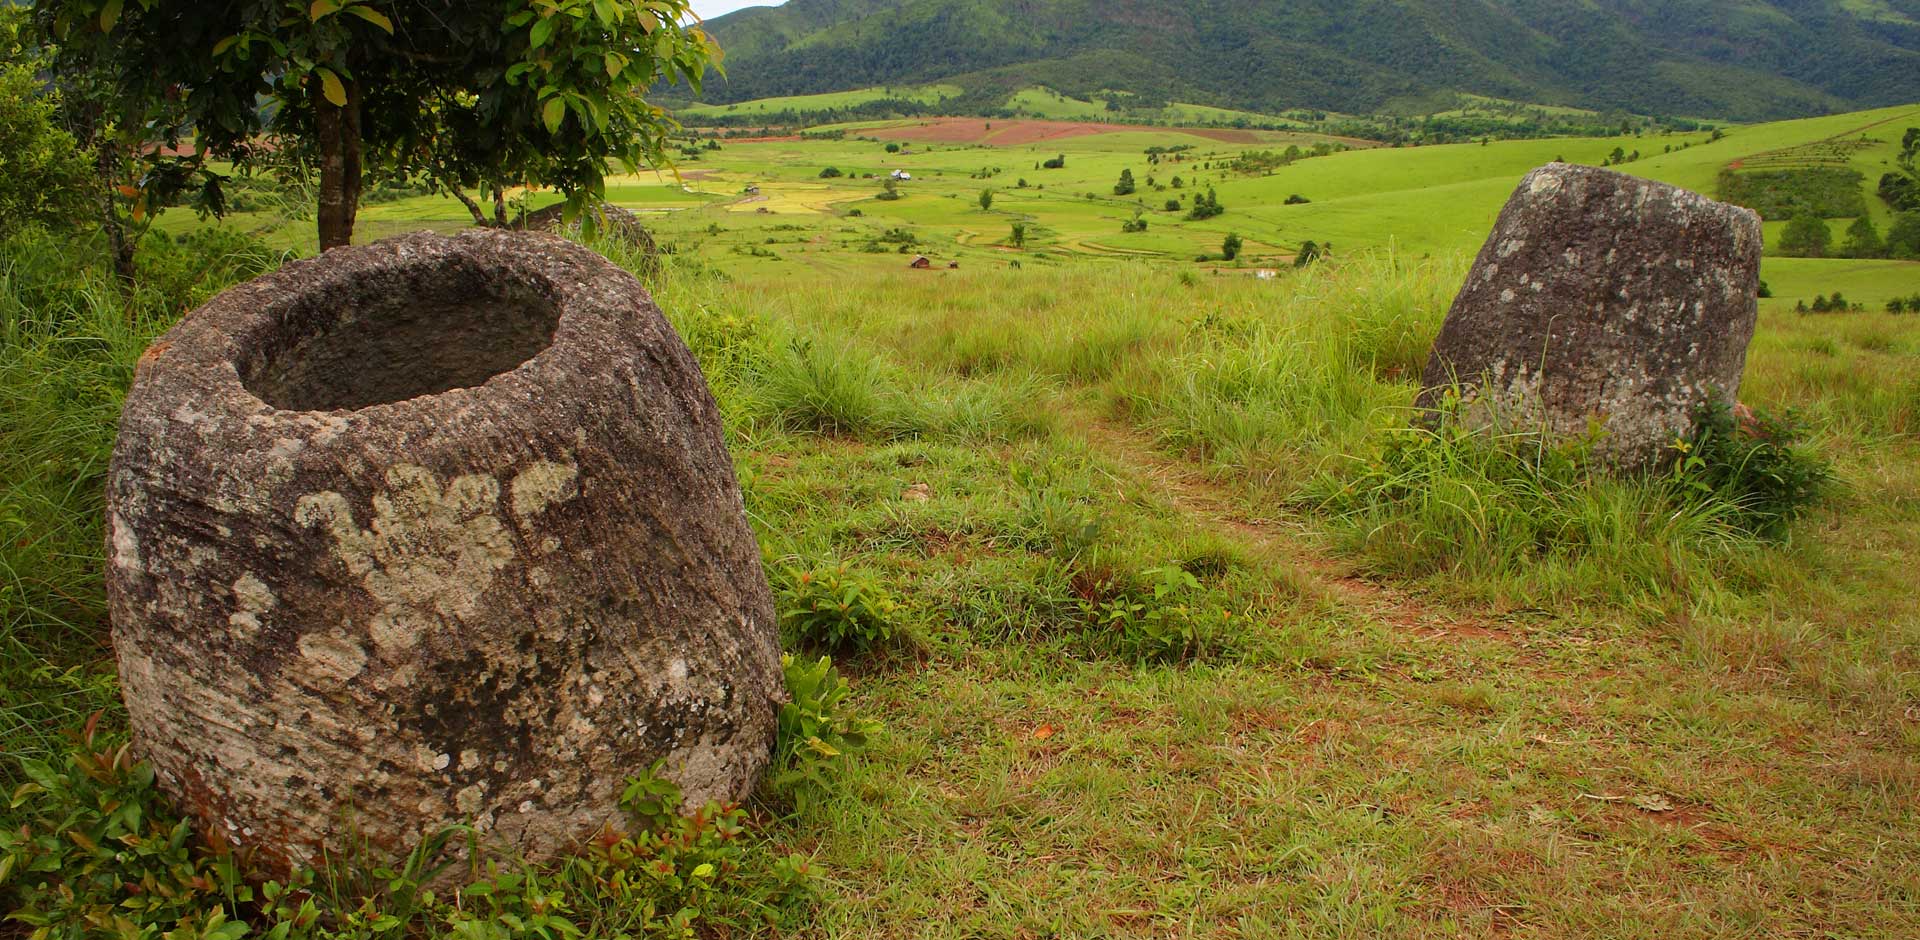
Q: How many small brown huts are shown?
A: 2